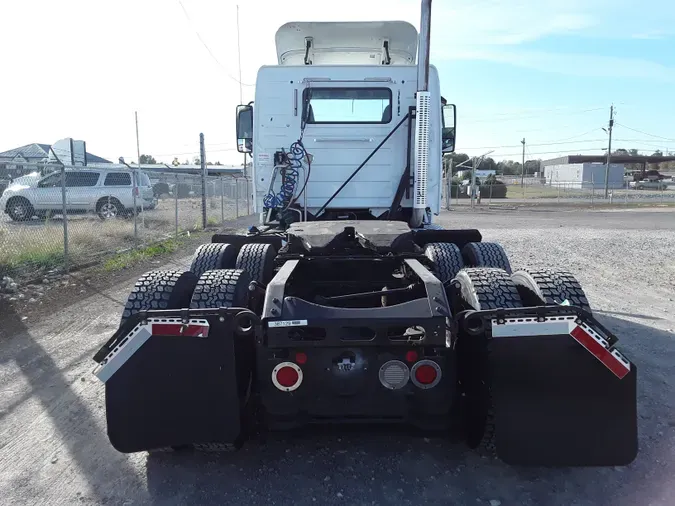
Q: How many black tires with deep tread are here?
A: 8